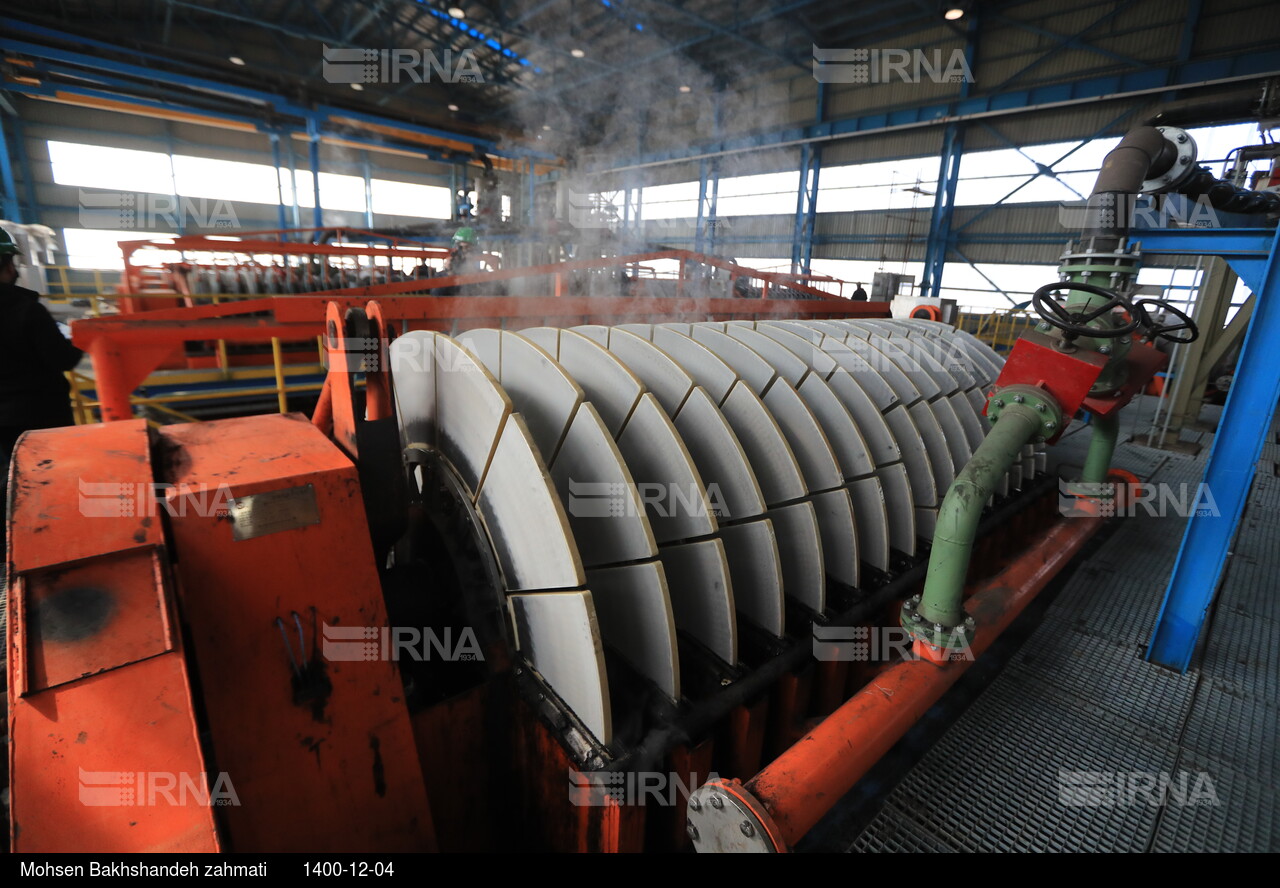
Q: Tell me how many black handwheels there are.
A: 2